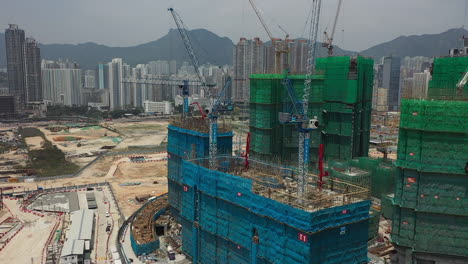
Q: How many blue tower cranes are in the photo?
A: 3